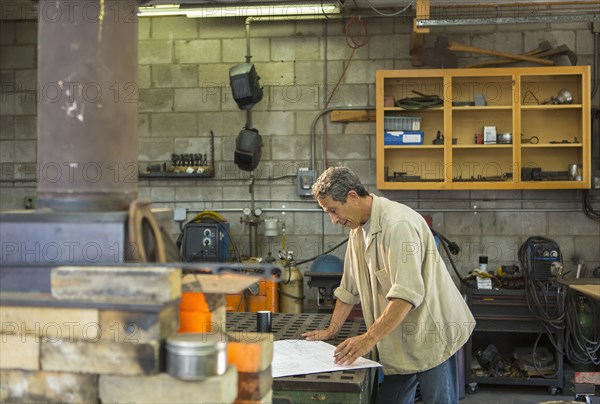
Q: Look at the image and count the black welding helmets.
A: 2